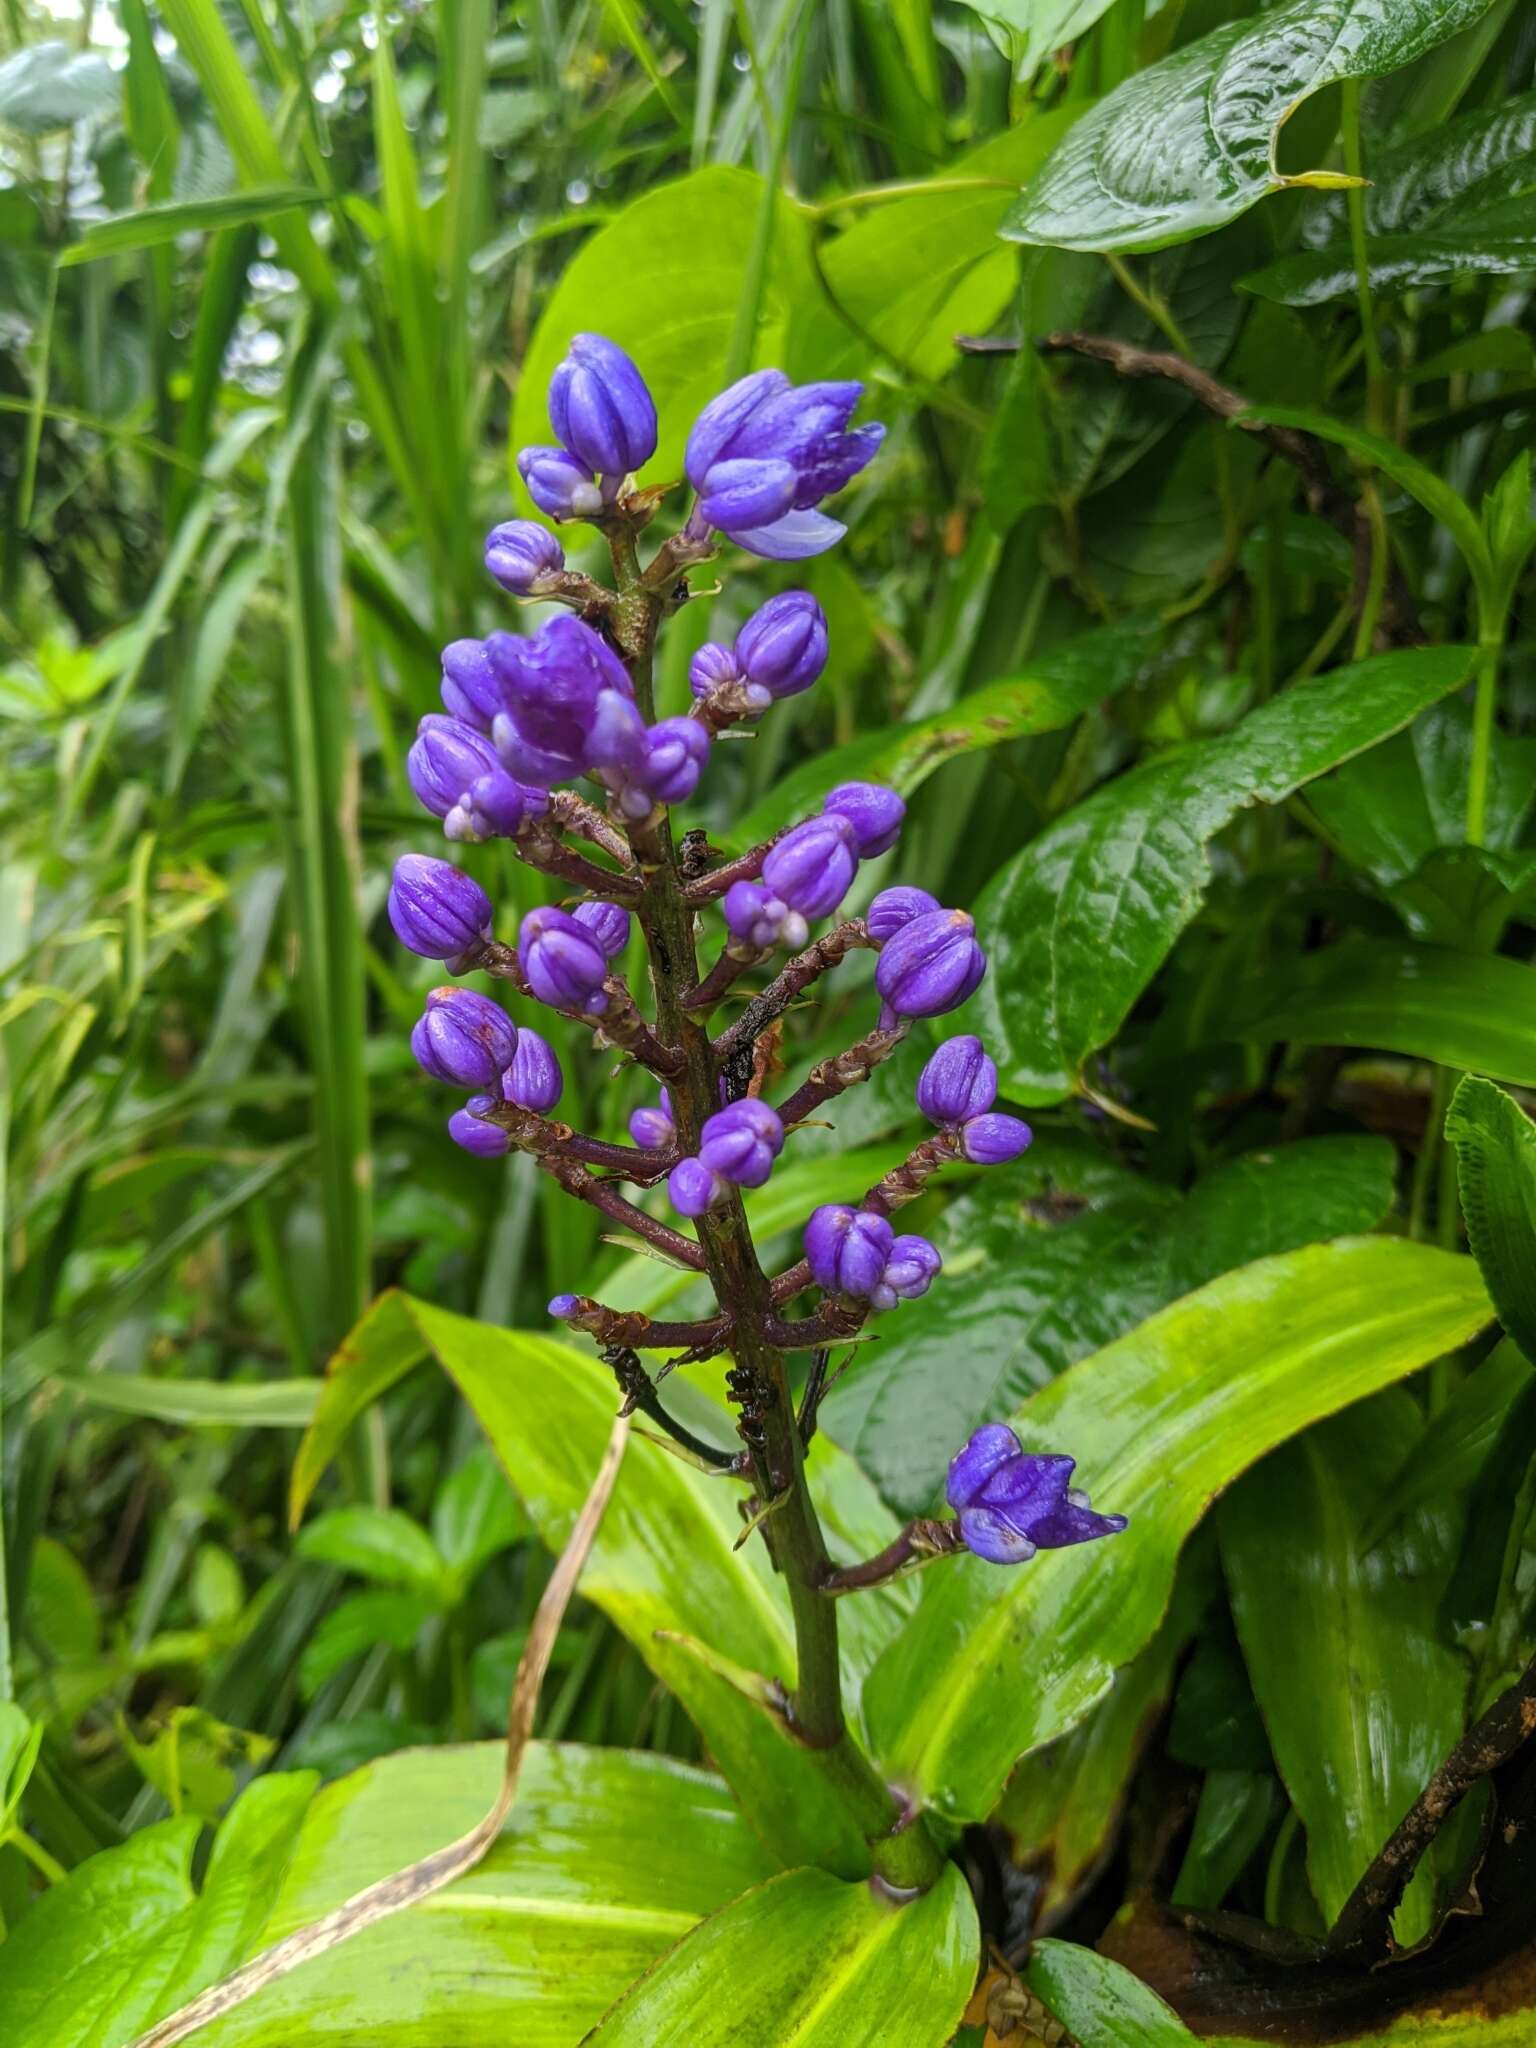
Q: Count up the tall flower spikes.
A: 1